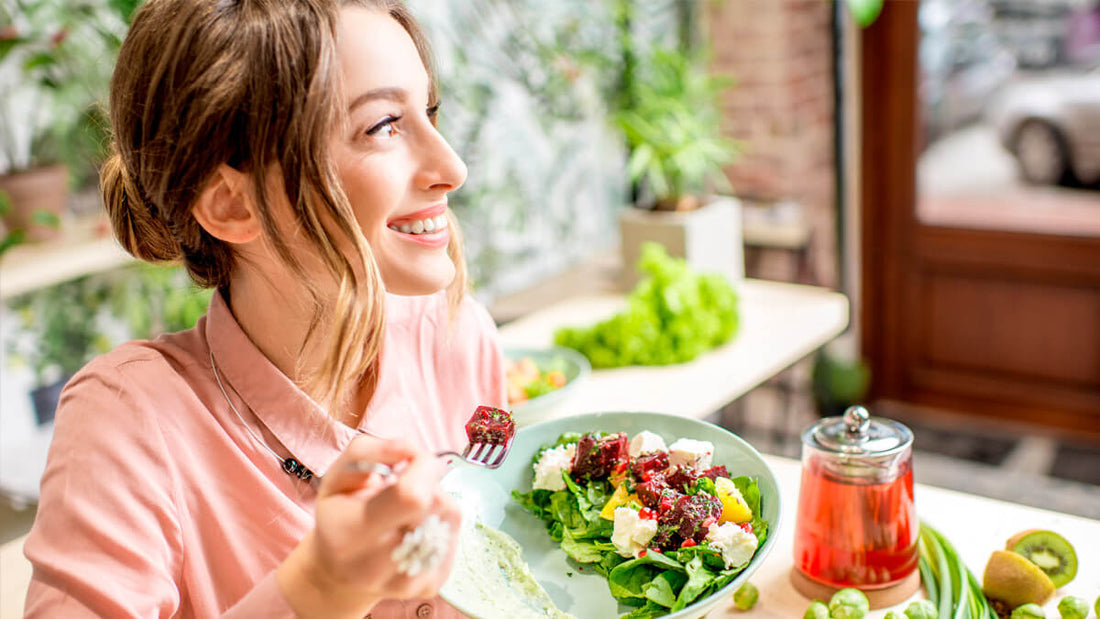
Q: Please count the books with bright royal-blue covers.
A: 0